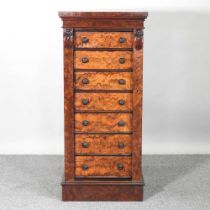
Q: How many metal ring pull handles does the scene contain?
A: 14